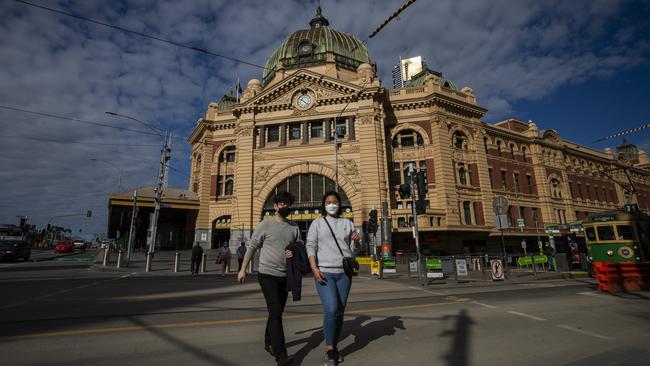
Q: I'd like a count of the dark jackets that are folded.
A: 1